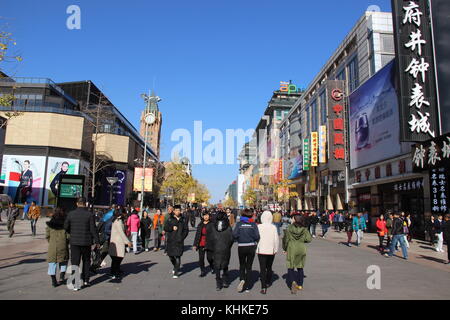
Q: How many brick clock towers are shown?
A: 1